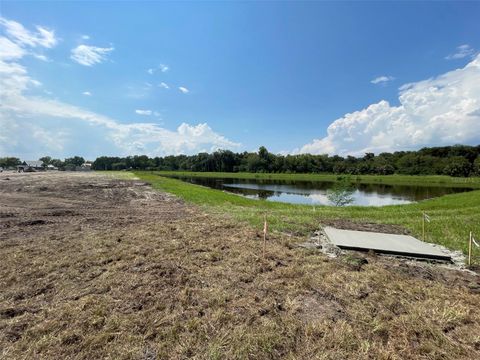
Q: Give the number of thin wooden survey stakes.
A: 3